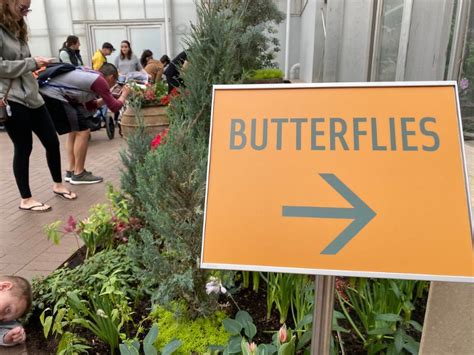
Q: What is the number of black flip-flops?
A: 2